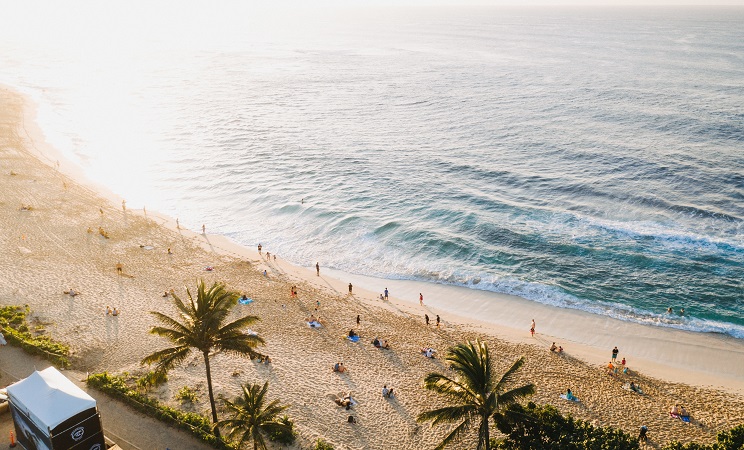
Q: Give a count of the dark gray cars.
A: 0